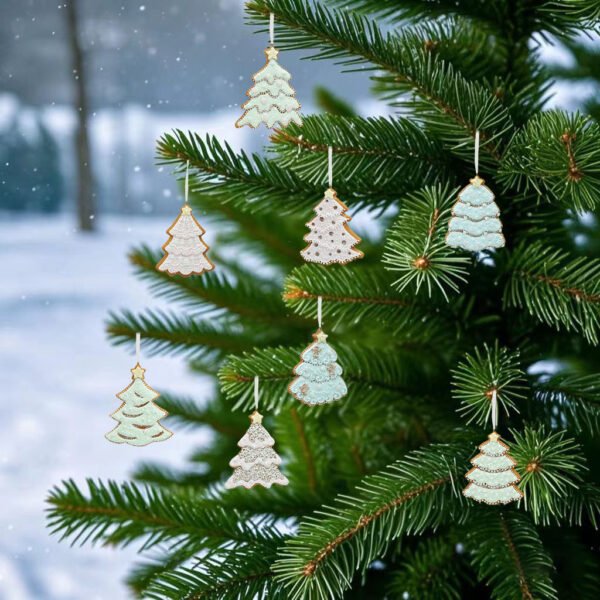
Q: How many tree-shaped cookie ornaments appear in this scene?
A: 8